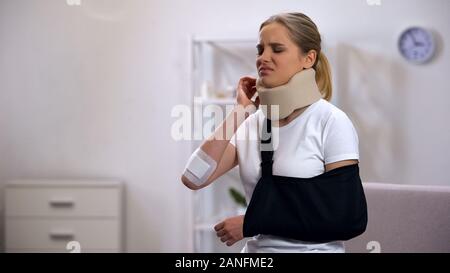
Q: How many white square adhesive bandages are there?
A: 1